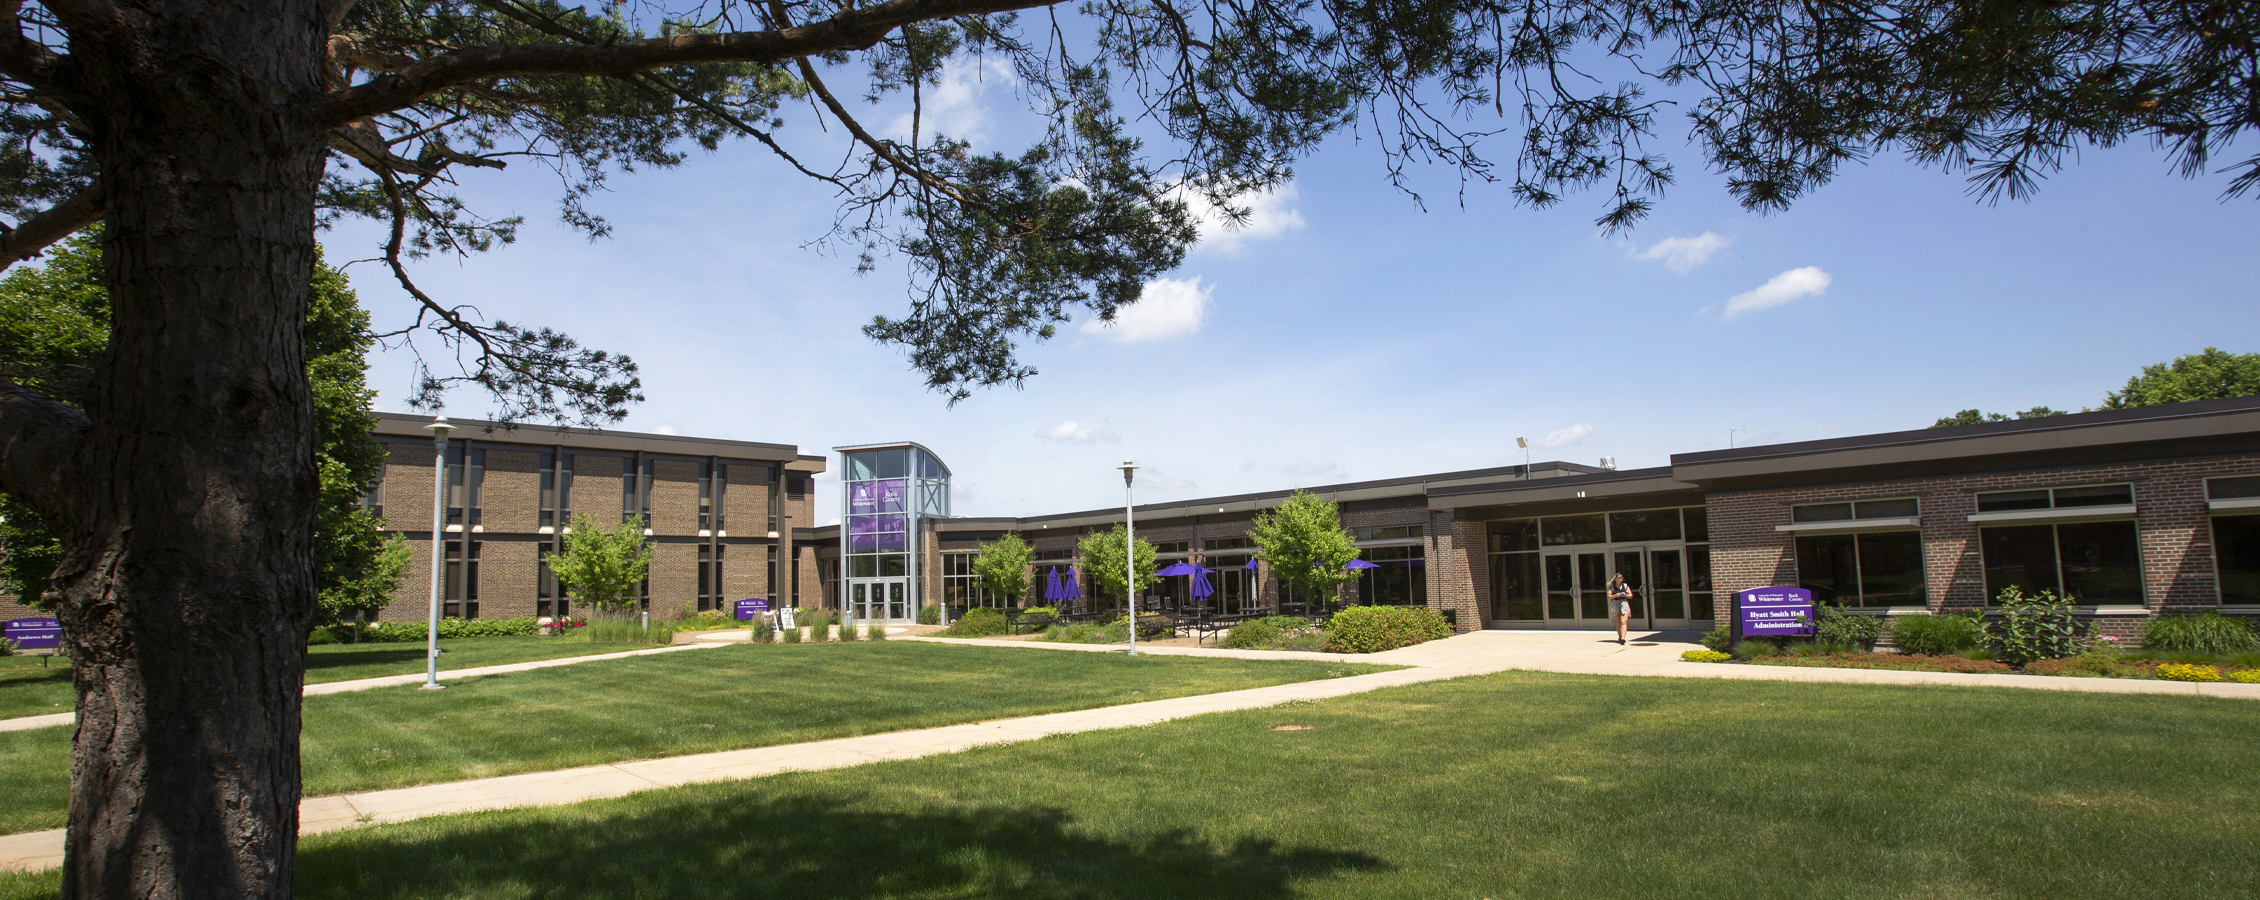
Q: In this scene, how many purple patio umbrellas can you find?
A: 6